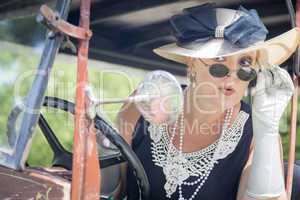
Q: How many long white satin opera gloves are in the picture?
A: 1